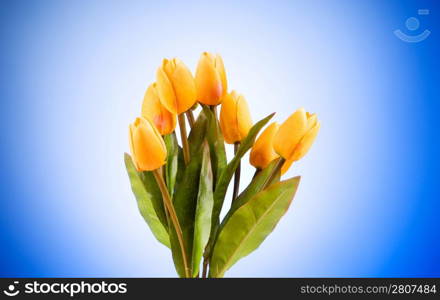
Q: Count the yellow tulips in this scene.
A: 7